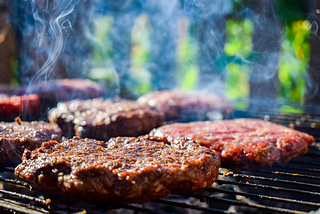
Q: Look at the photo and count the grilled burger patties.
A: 7